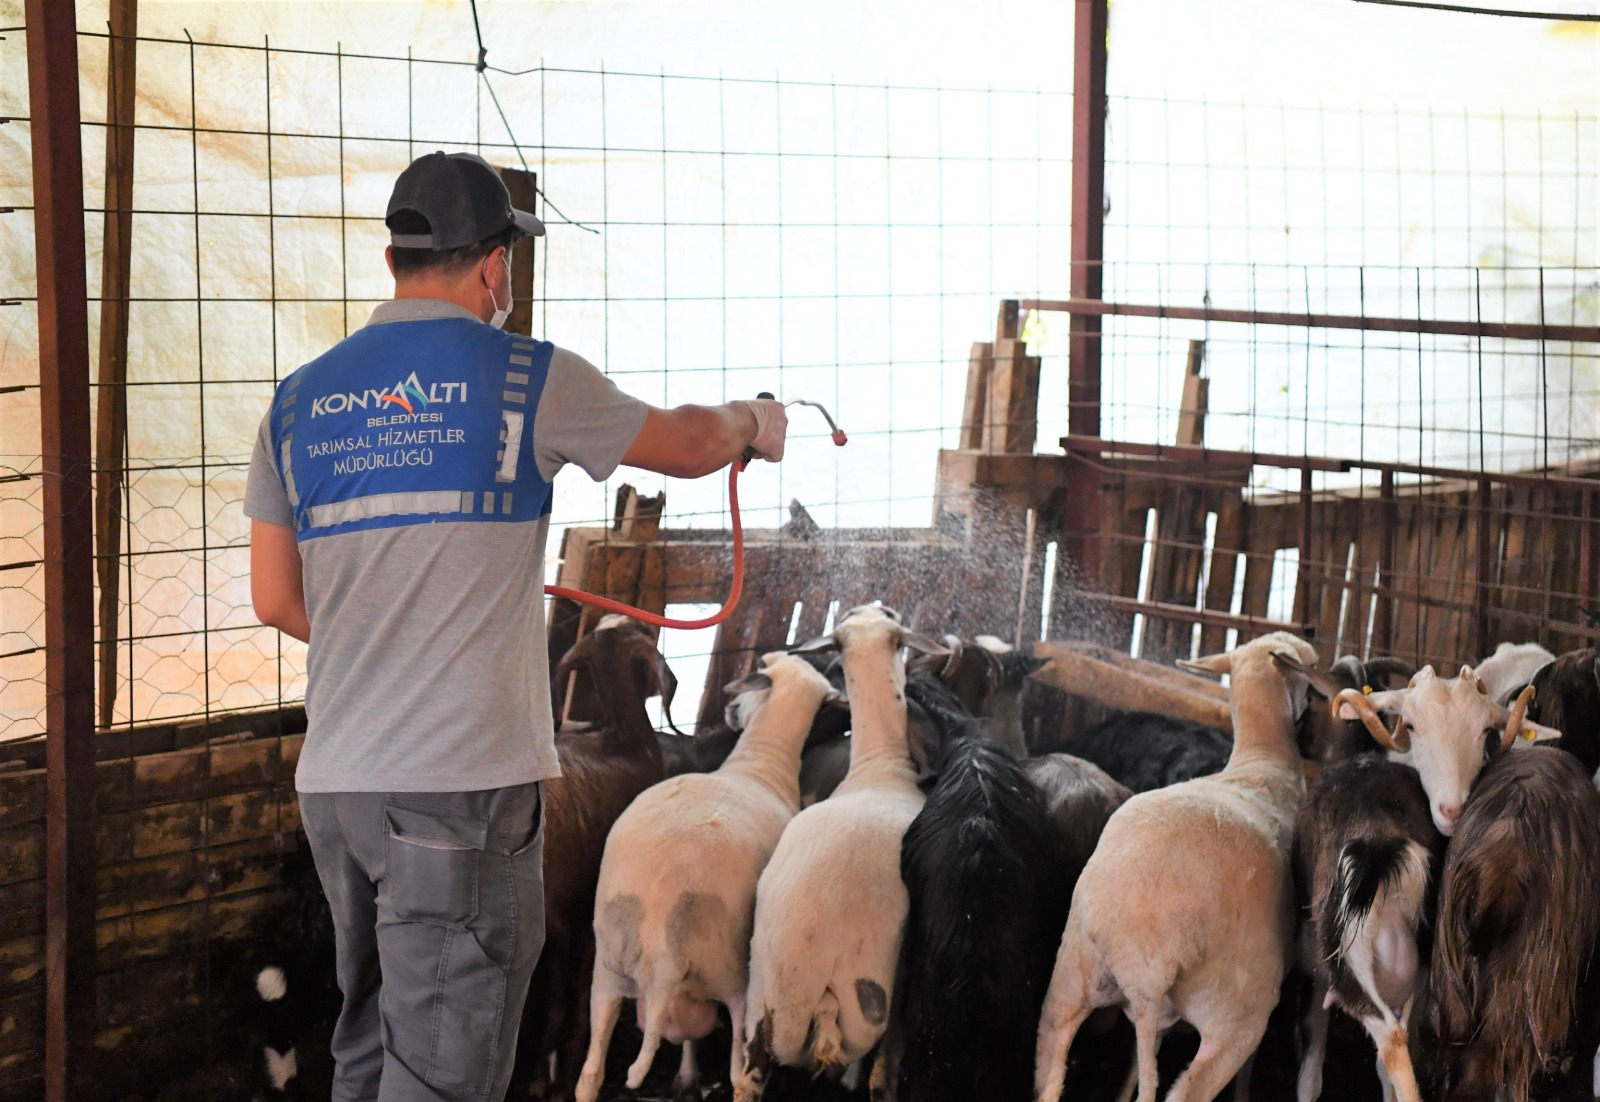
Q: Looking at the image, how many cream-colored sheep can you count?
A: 3